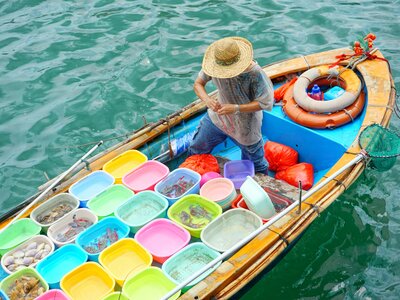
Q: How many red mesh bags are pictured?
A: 3